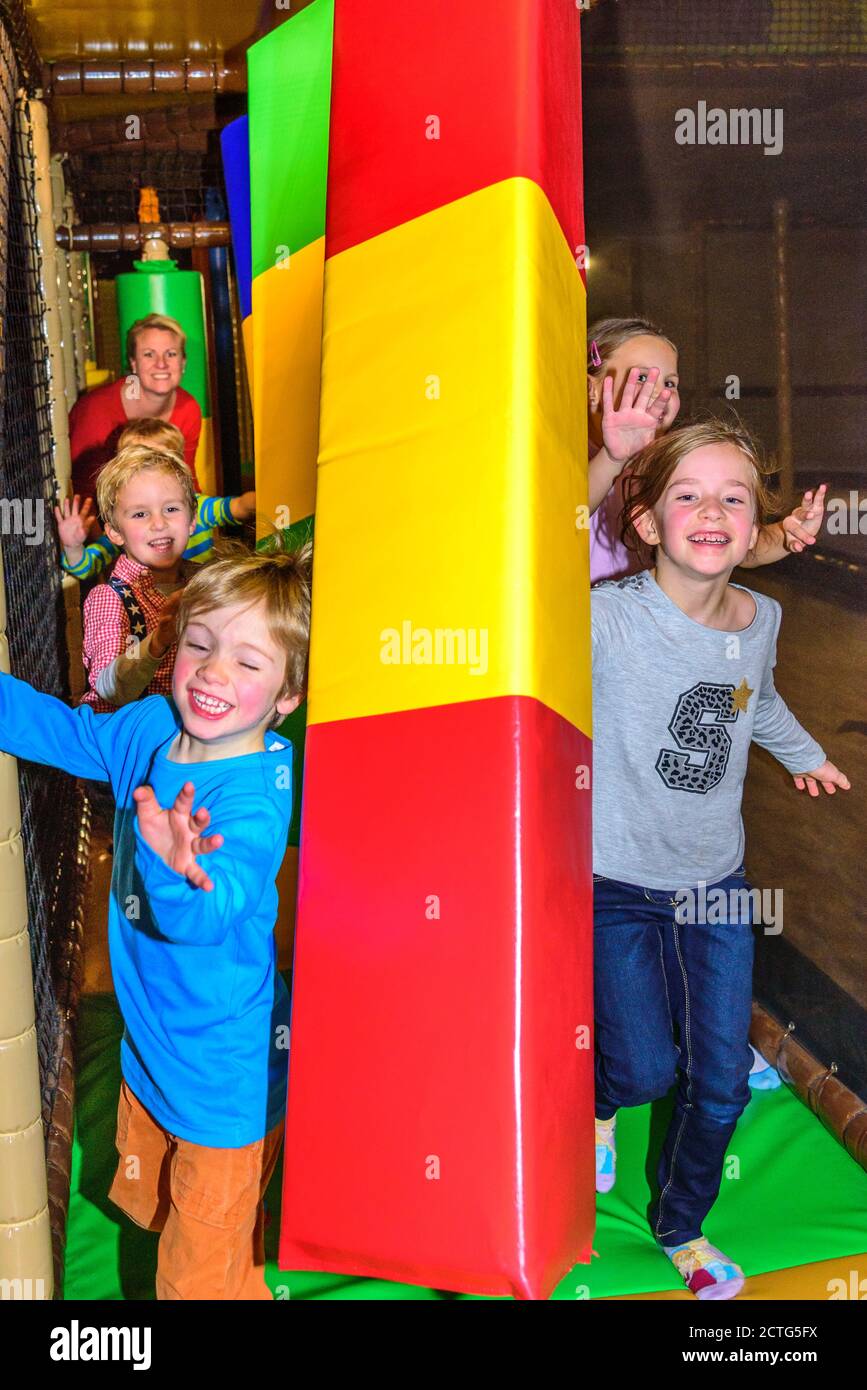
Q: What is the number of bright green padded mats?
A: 1